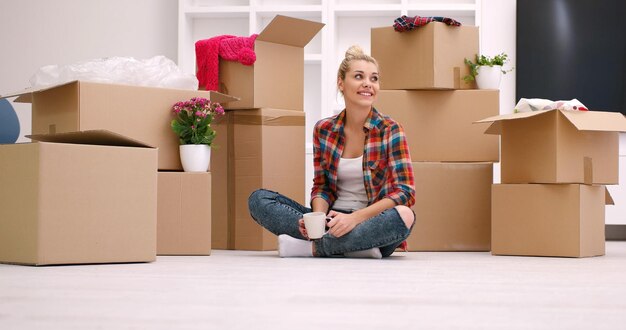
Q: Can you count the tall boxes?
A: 1